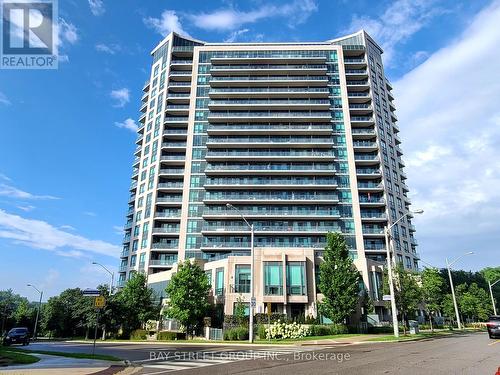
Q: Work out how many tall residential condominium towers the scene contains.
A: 1